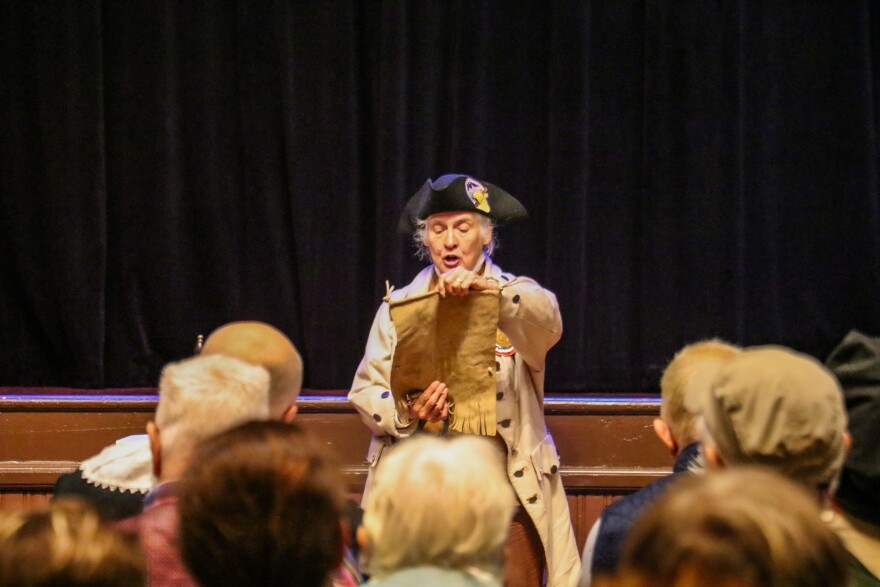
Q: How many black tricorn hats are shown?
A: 1